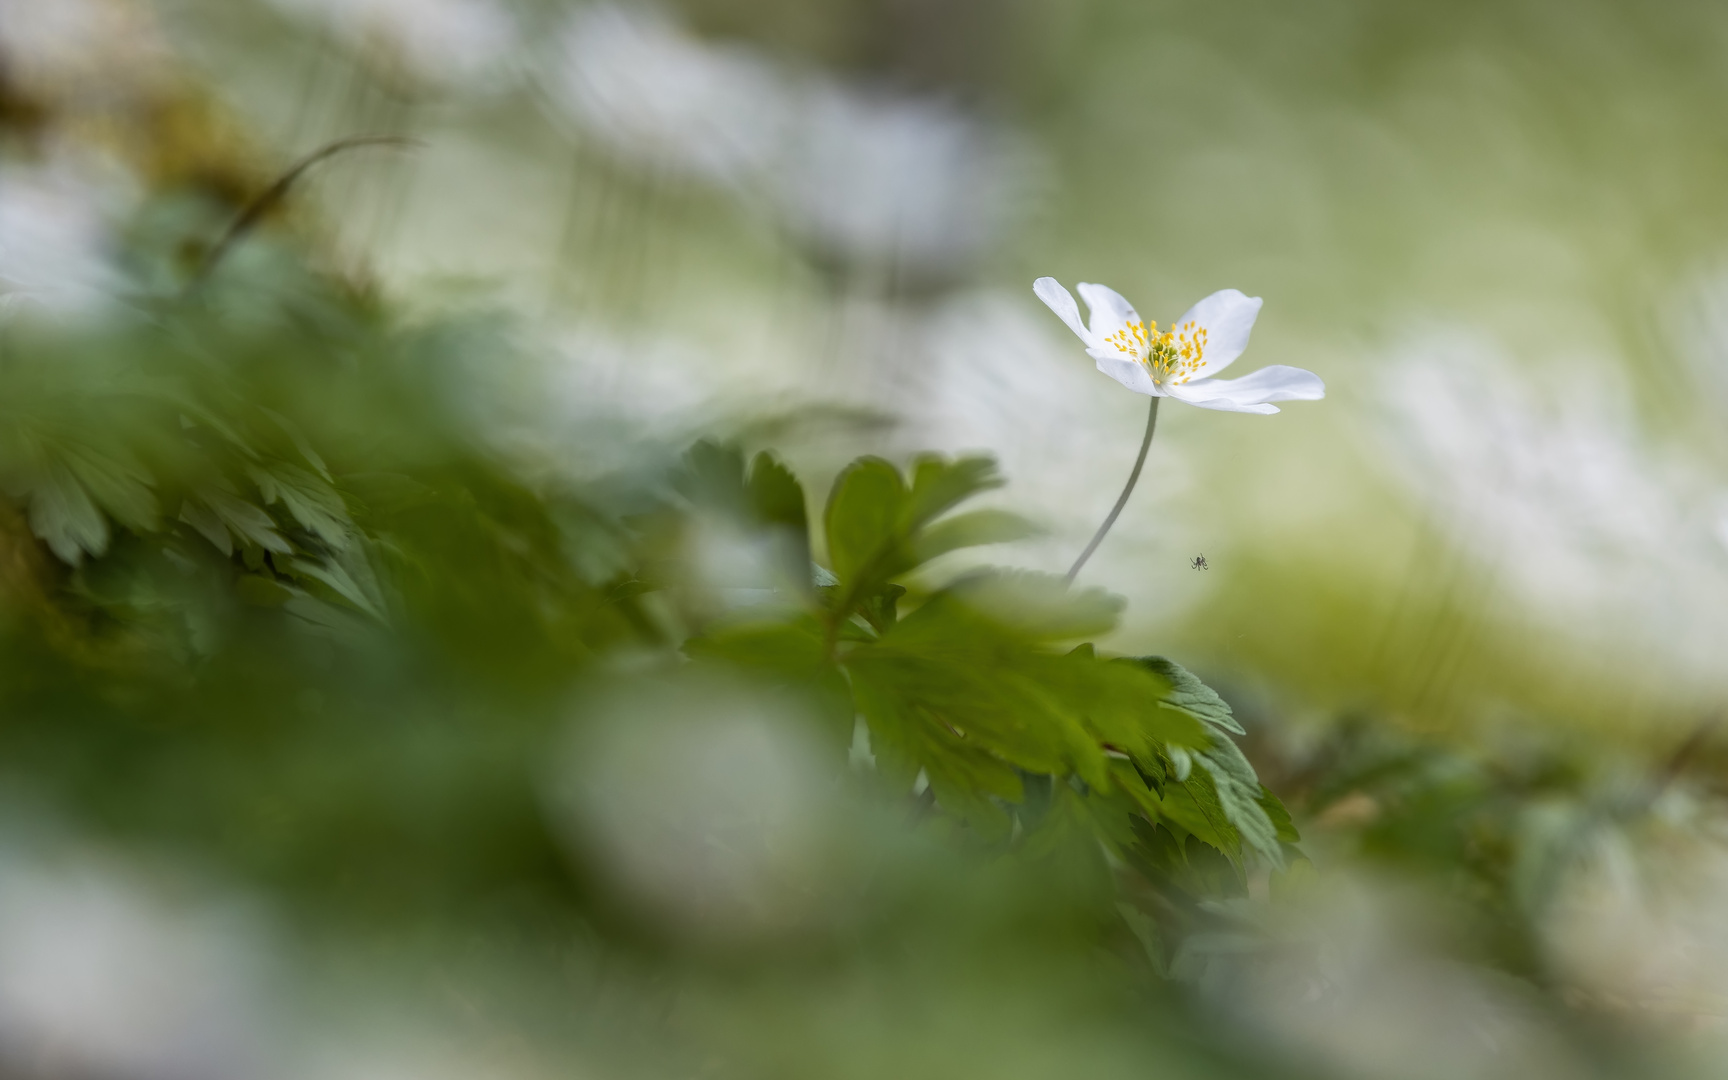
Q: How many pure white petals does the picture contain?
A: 6